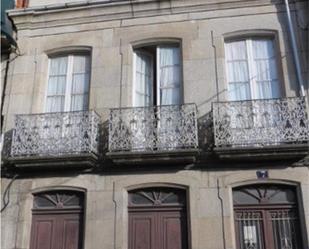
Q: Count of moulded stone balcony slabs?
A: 3